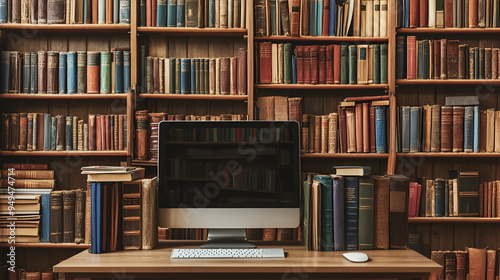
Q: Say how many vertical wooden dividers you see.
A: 3